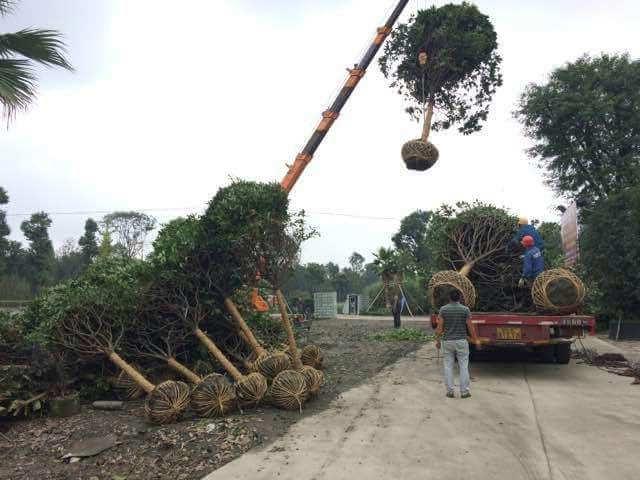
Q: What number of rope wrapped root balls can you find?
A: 11